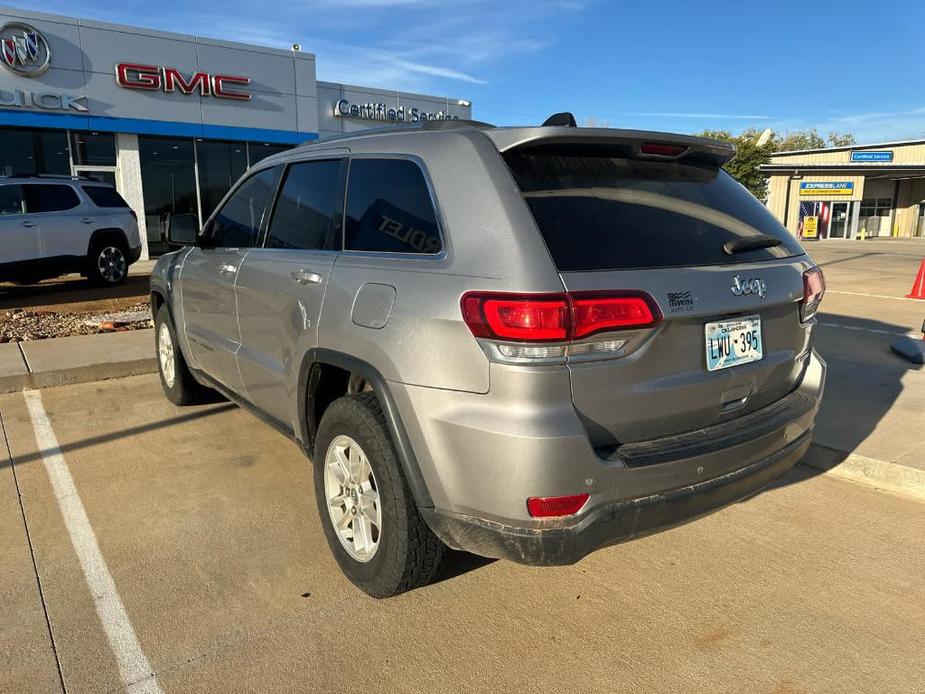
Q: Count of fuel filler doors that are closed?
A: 1